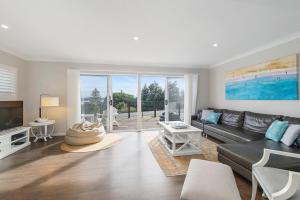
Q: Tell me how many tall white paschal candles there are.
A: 0